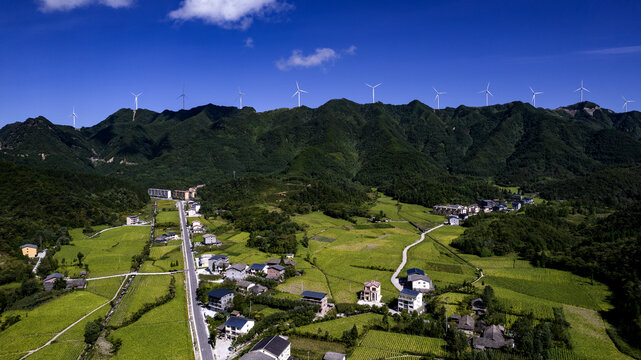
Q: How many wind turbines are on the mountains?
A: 11